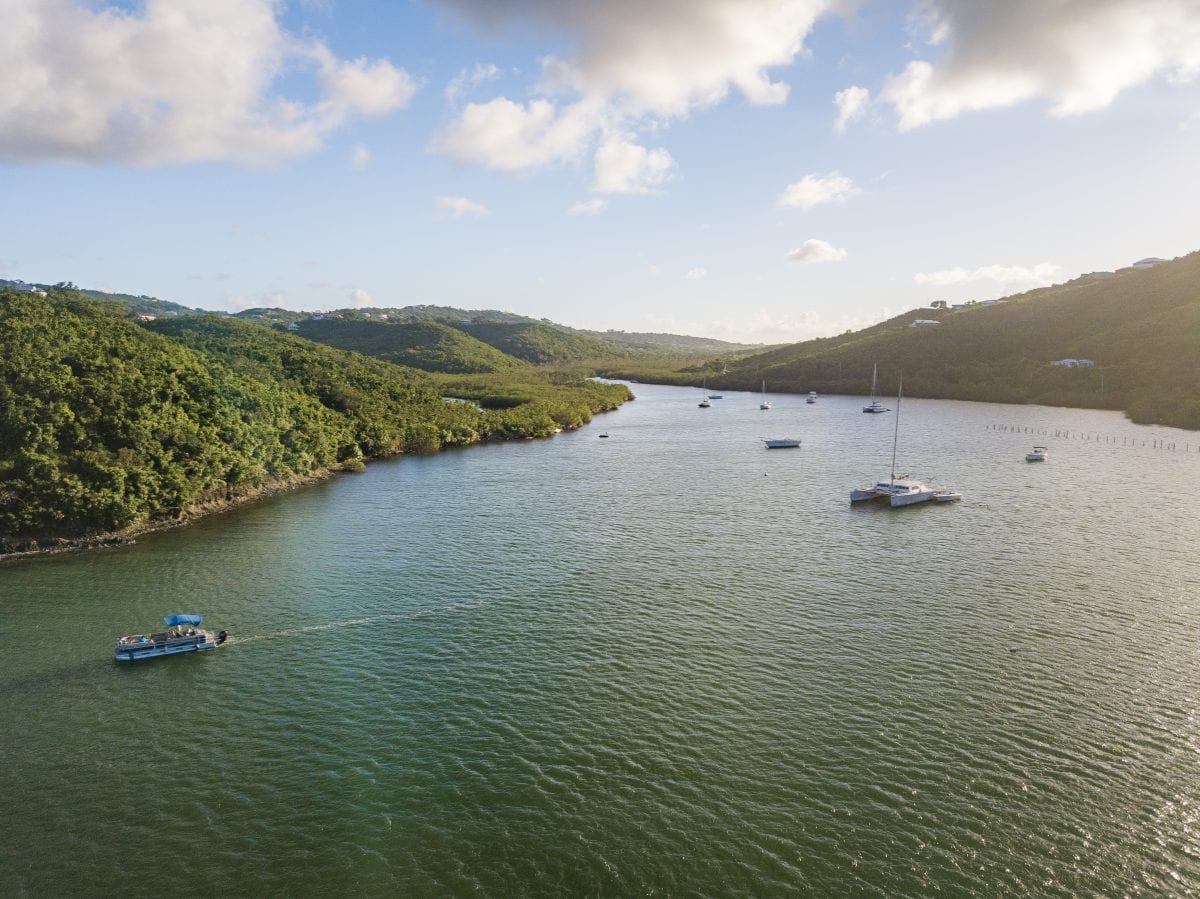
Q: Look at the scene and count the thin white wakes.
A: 1